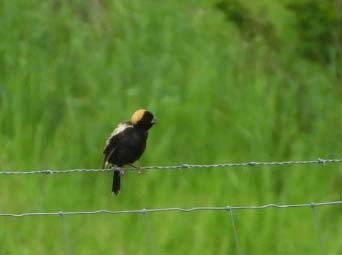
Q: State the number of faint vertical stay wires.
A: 4